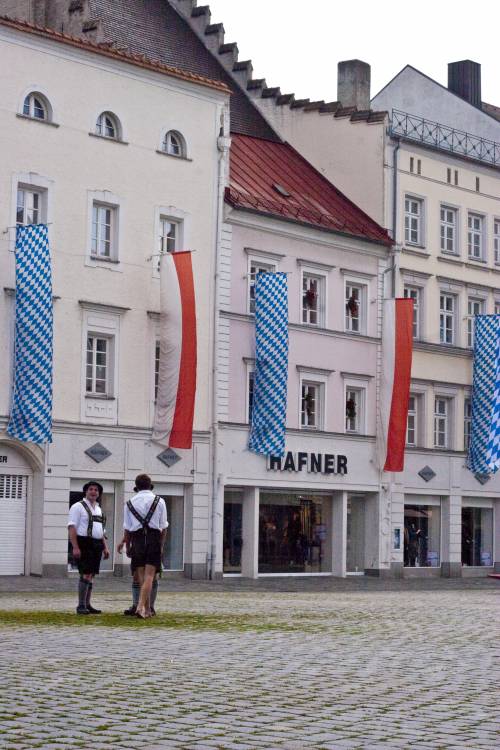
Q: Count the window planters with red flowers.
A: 4